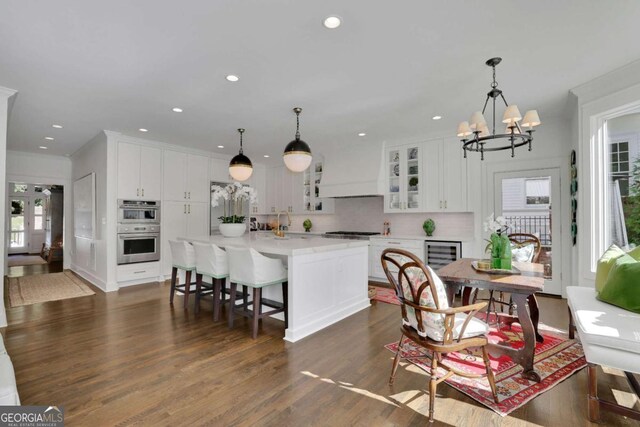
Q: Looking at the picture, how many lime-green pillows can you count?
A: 2